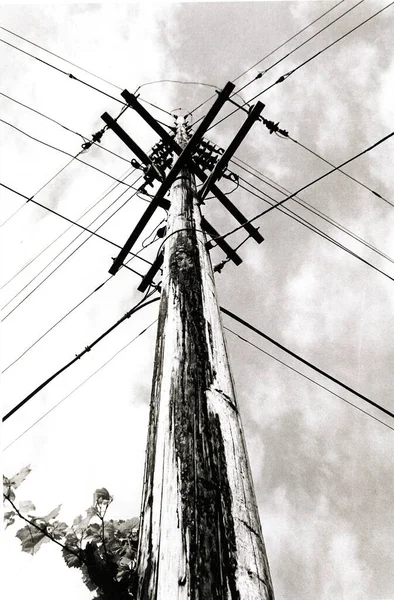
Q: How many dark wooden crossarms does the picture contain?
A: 4